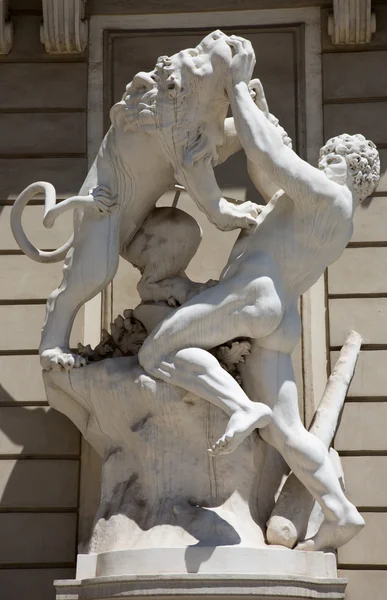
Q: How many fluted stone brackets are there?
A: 3